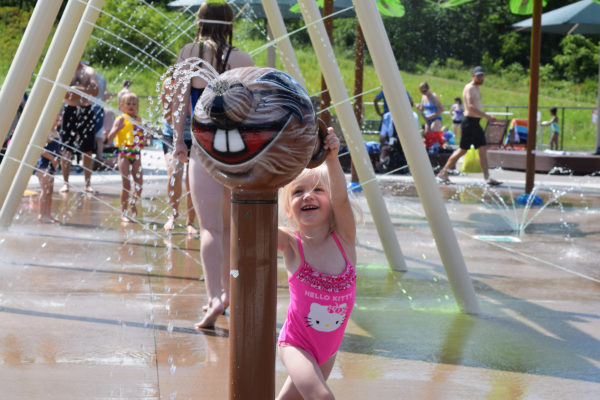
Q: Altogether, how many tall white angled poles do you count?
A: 6